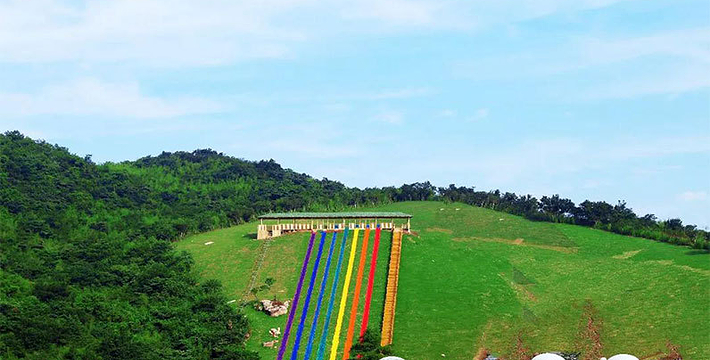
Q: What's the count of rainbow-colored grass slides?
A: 7